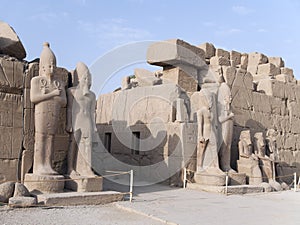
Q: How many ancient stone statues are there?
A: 7